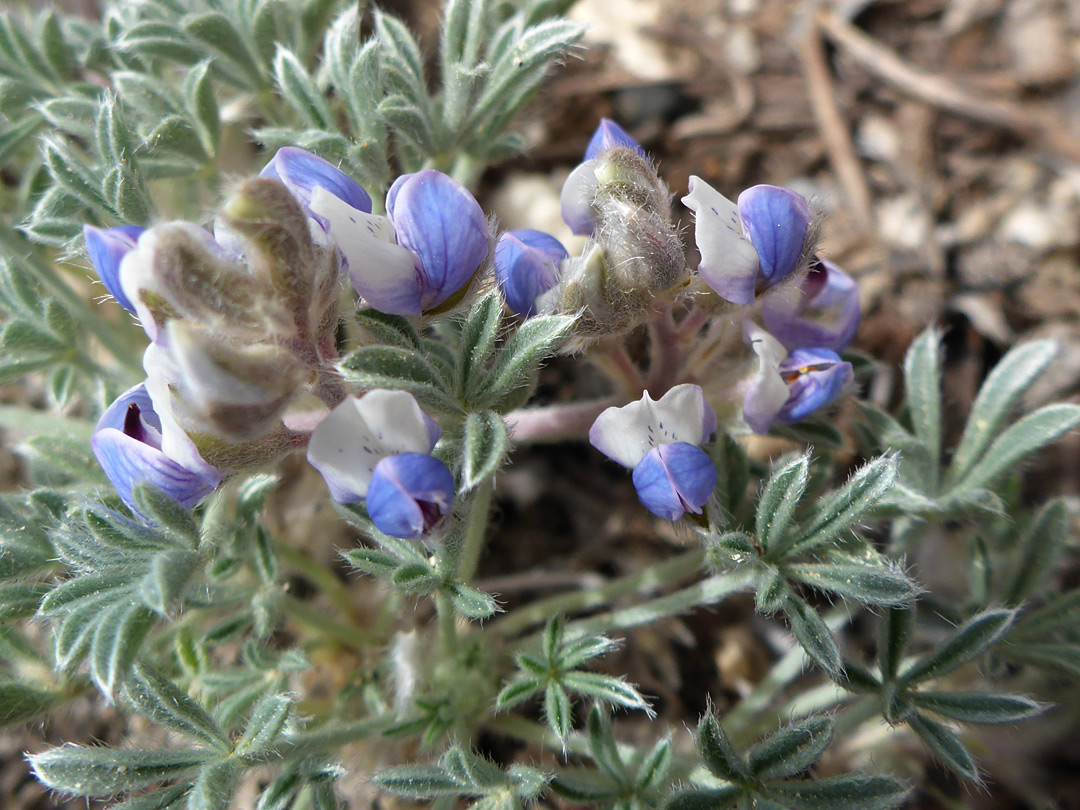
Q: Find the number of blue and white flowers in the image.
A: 11